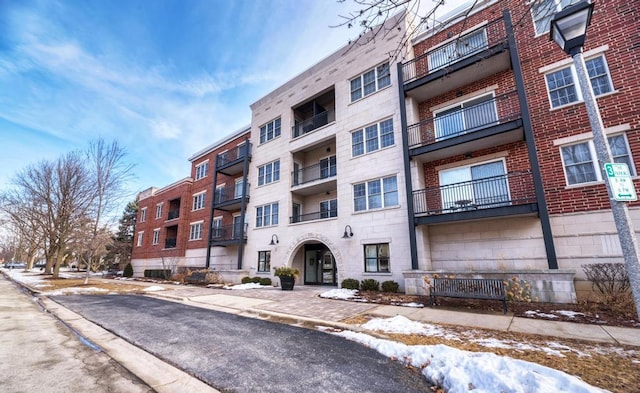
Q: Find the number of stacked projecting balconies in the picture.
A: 6